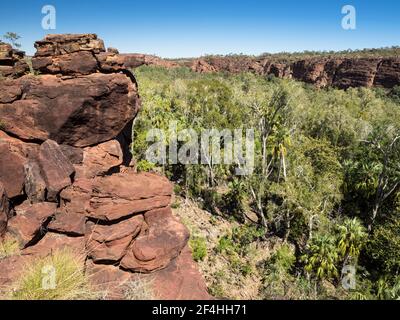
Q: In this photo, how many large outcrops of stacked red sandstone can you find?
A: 1